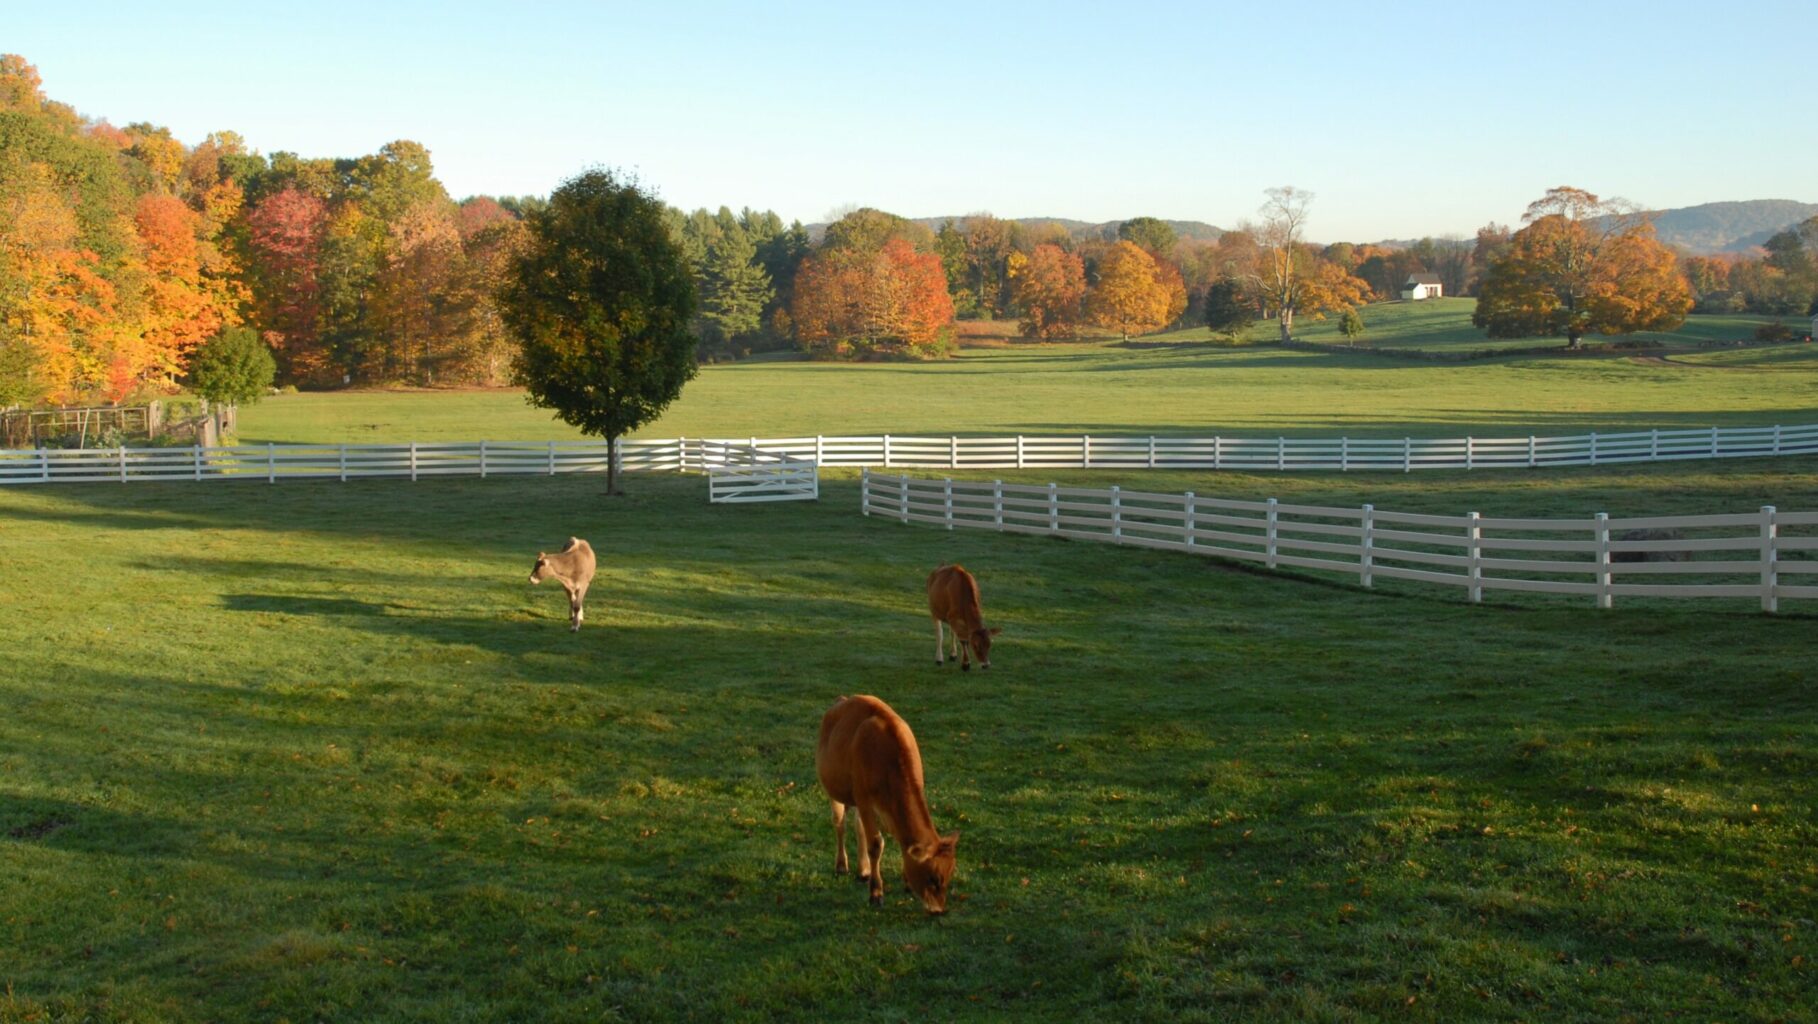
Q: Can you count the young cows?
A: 3